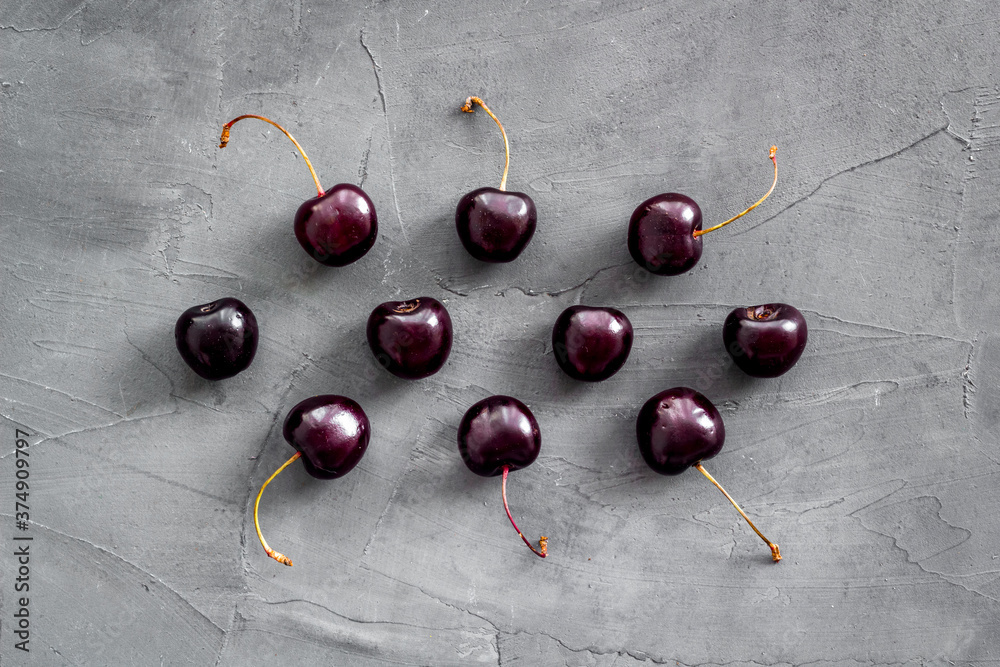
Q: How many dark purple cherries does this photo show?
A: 10